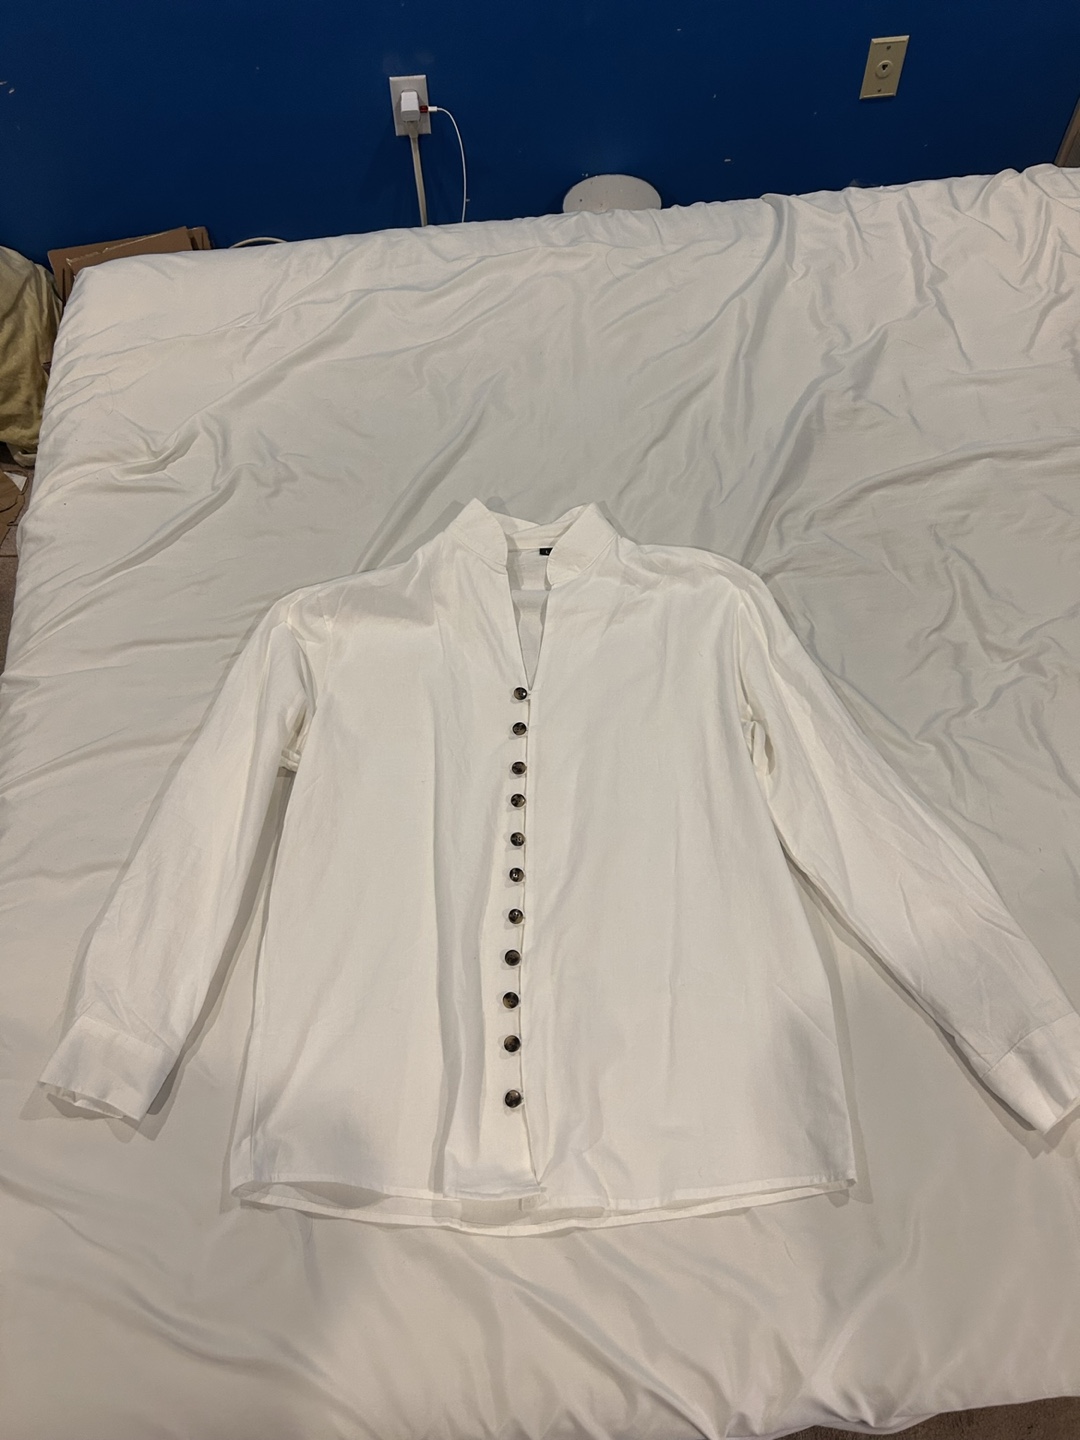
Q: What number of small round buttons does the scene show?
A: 11